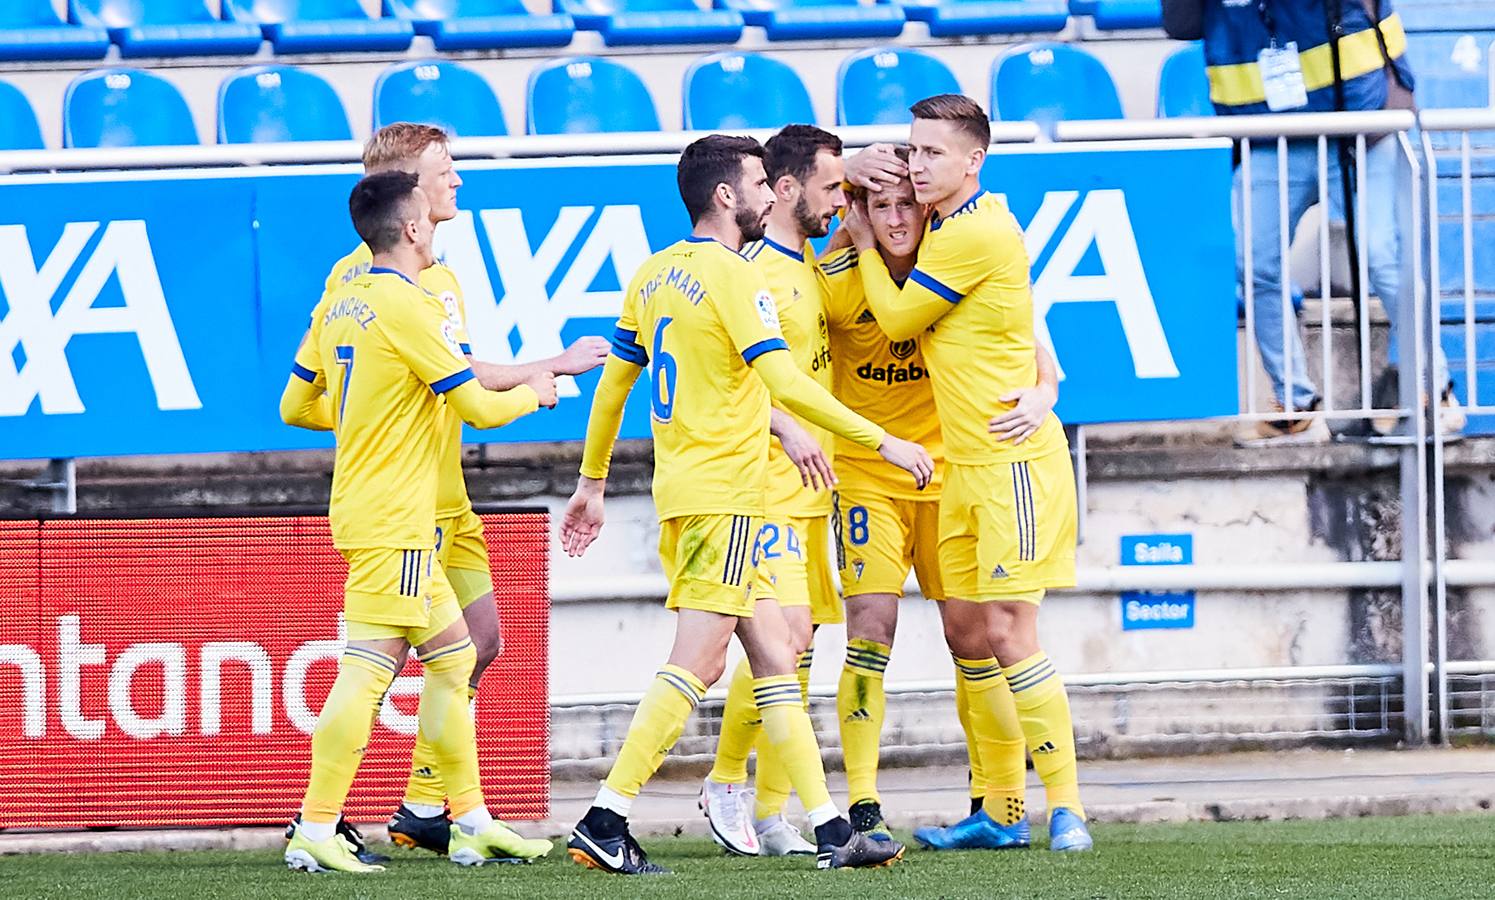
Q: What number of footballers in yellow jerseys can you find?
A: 6